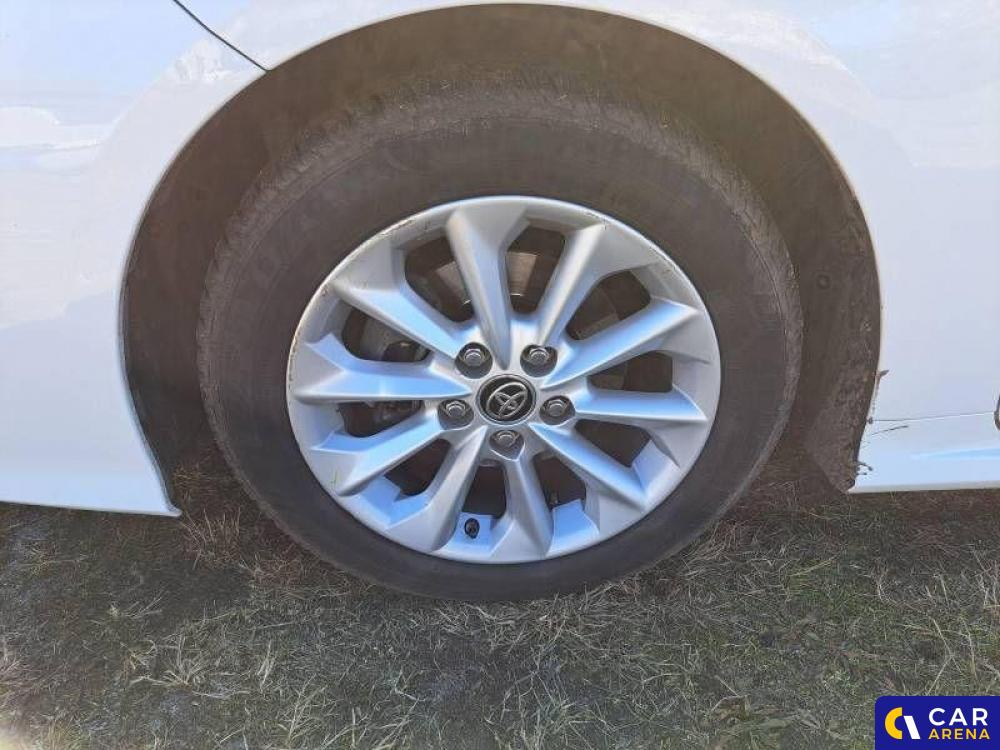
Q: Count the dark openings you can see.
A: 10